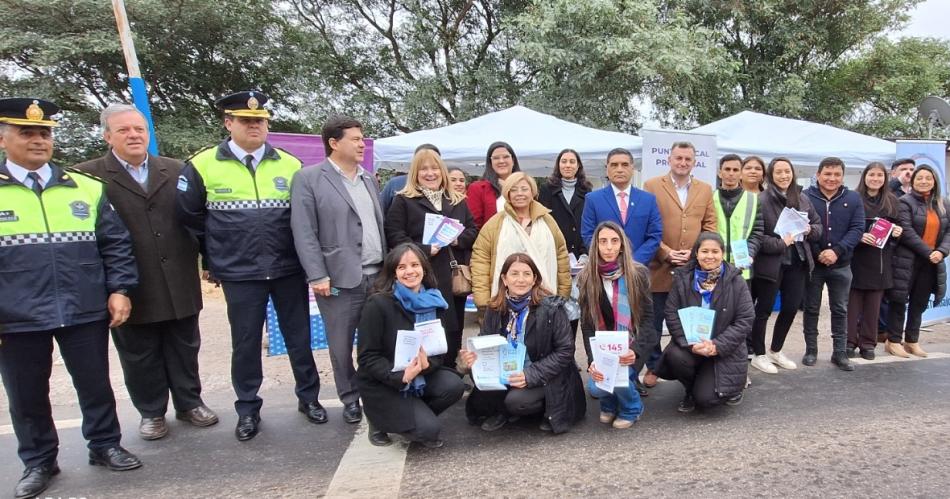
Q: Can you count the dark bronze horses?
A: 0